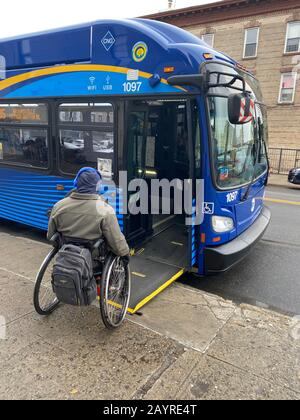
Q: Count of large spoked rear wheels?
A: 2